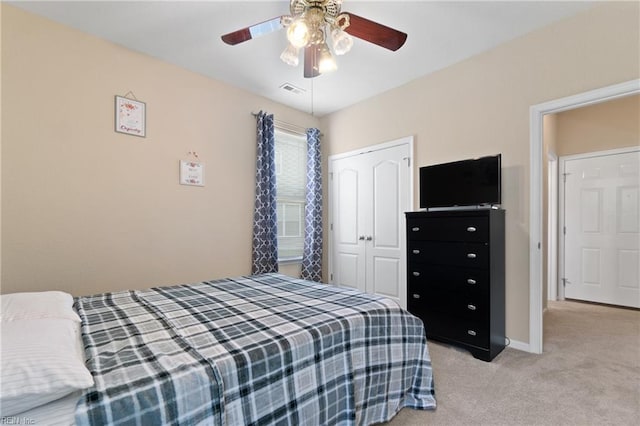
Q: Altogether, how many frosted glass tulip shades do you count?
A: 4